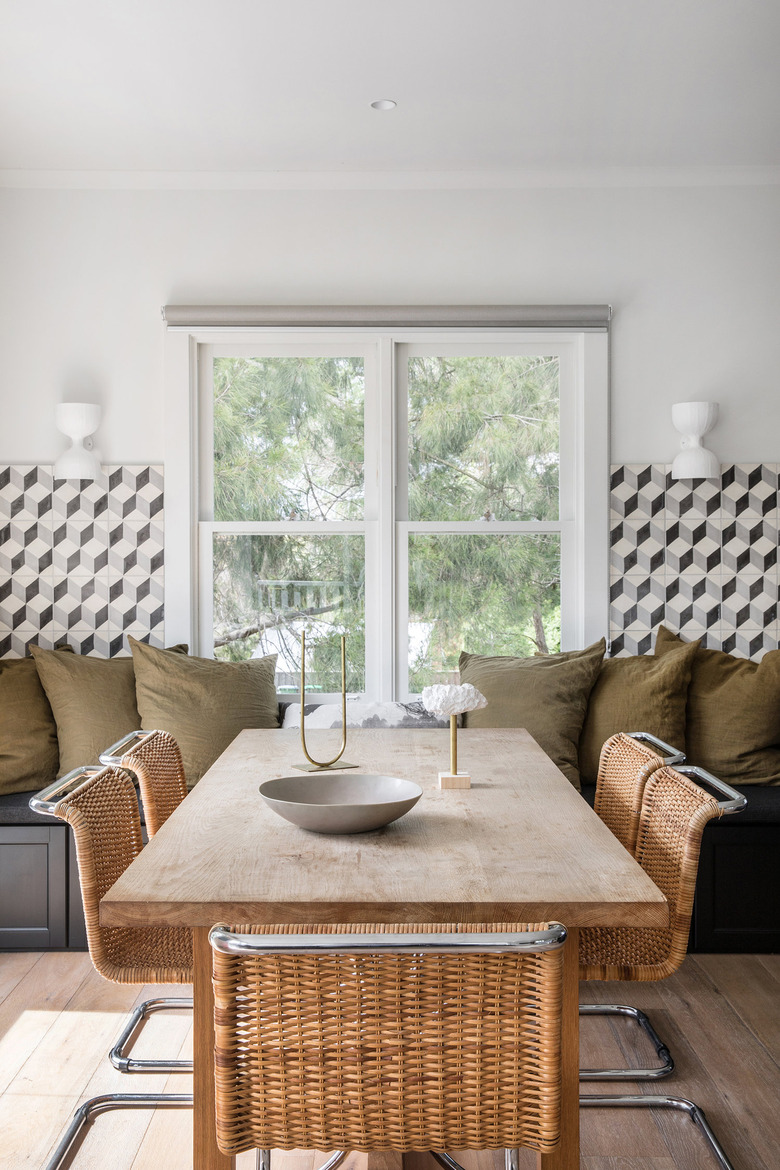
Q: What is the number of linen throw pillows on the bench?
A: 6